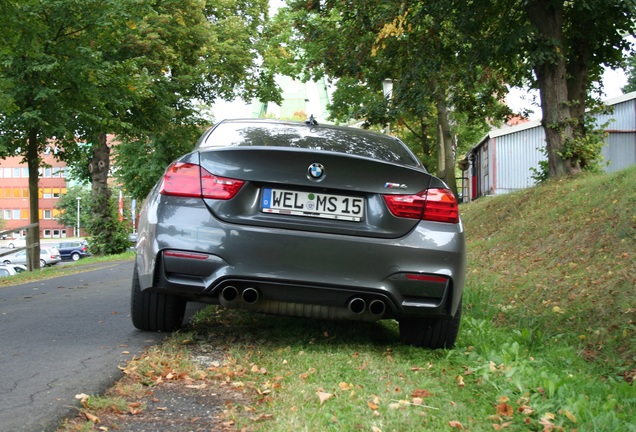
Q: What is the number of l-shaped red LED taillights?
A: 2